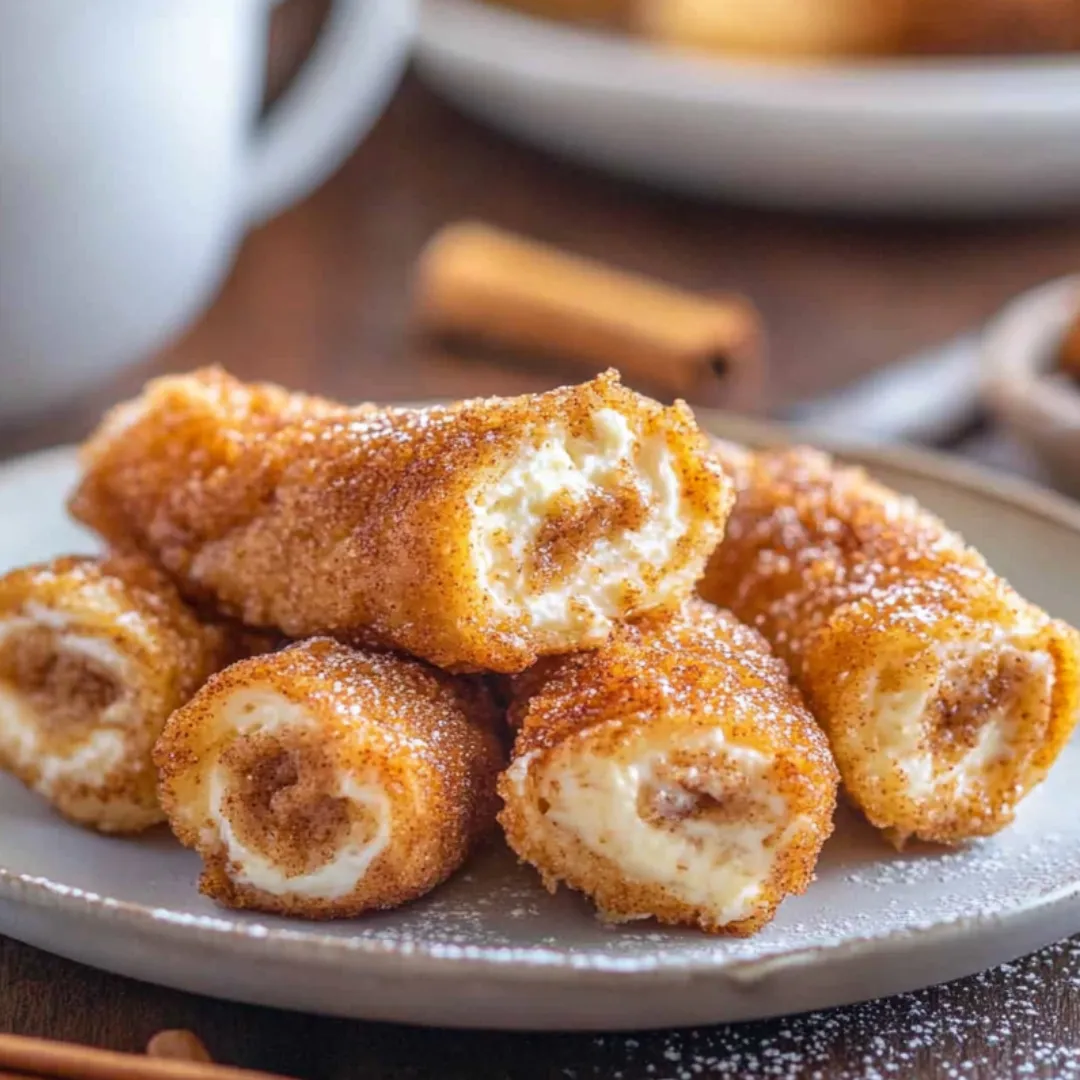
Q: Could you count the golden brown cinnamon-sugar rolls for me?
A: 5